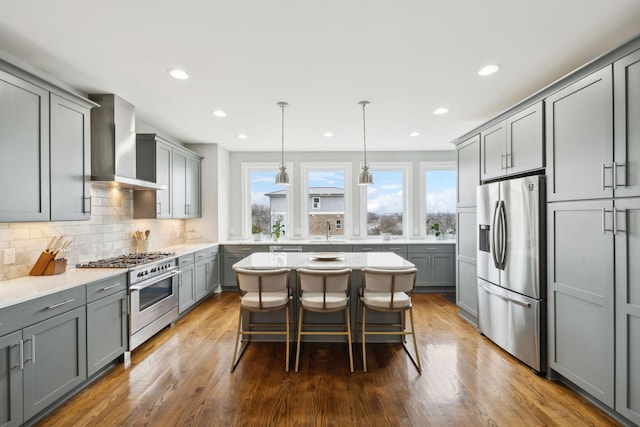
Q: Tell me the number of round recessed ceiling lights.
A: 7